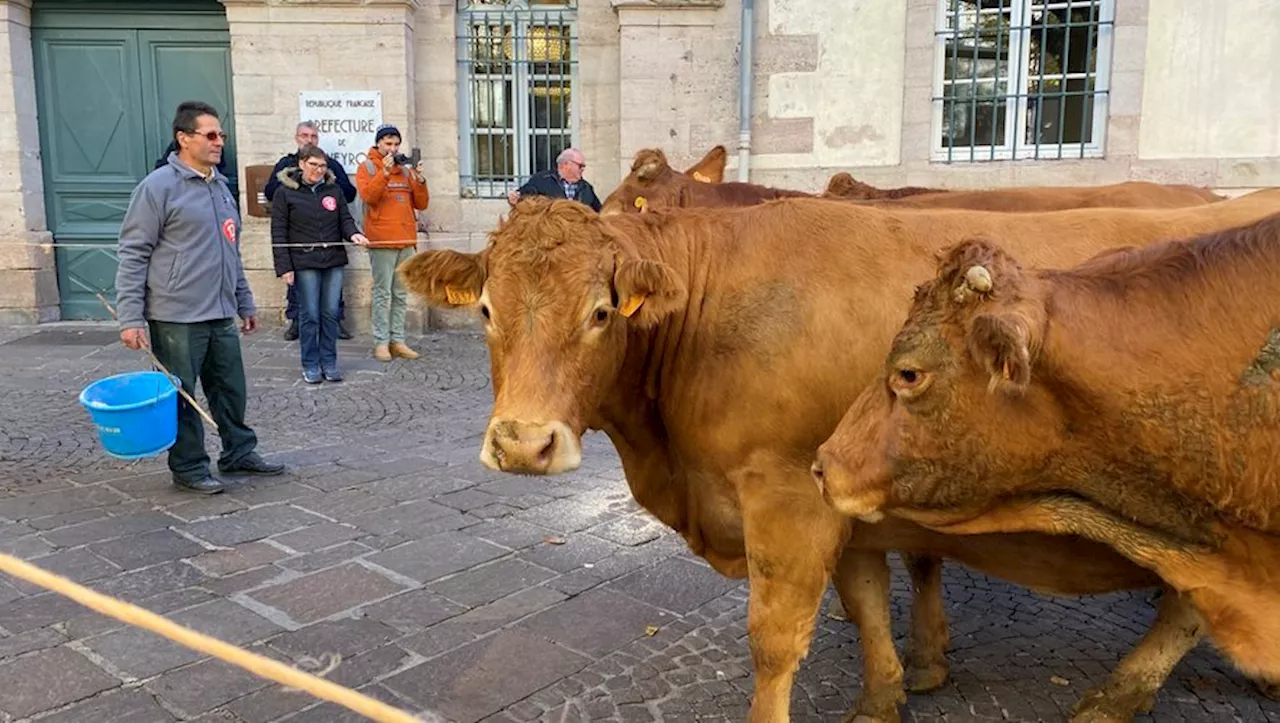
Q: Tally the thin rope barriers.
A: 2